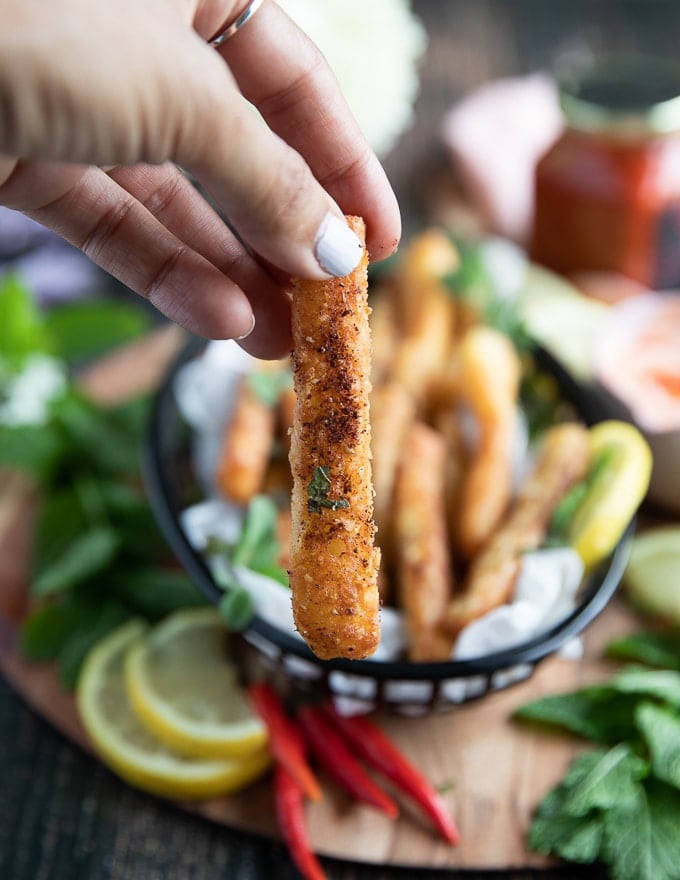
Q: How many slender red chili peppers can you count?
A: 4